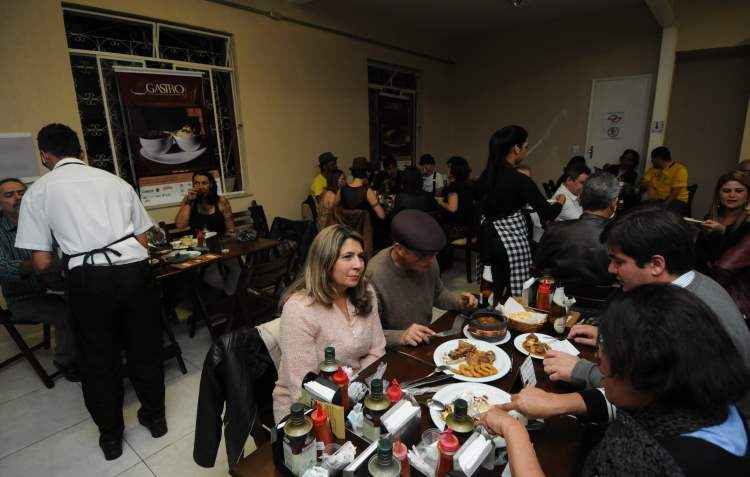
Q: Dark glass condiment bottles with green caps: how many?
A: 5